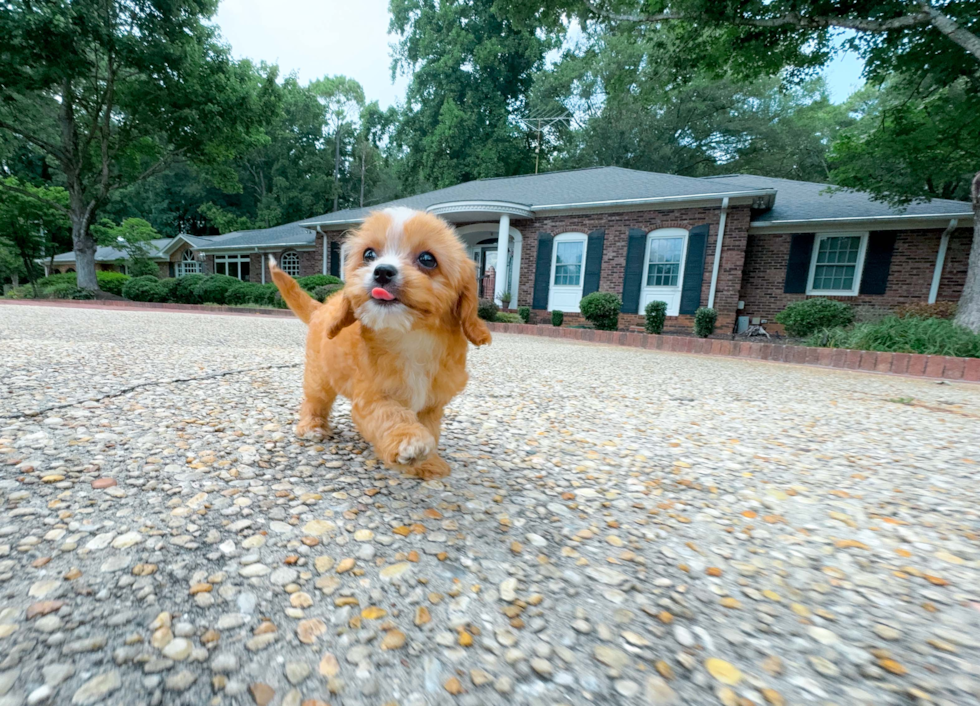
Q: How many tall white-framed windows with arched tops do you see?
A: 2